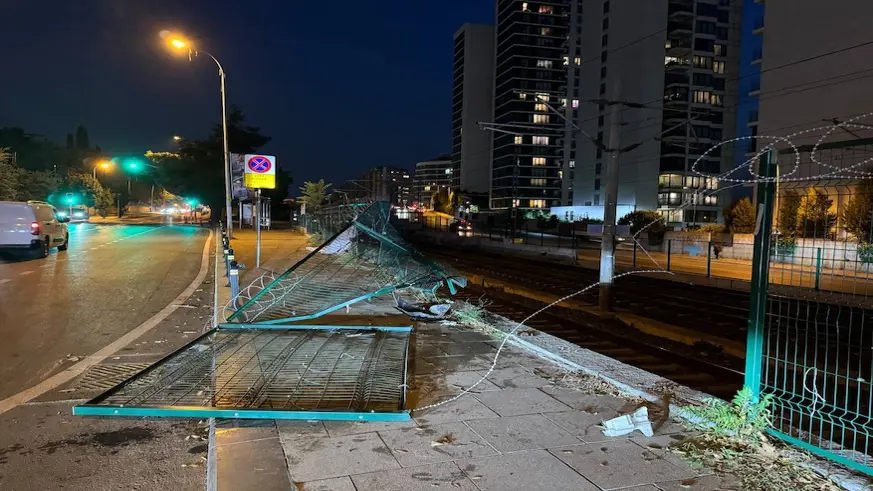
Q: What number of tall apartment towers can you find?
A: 4